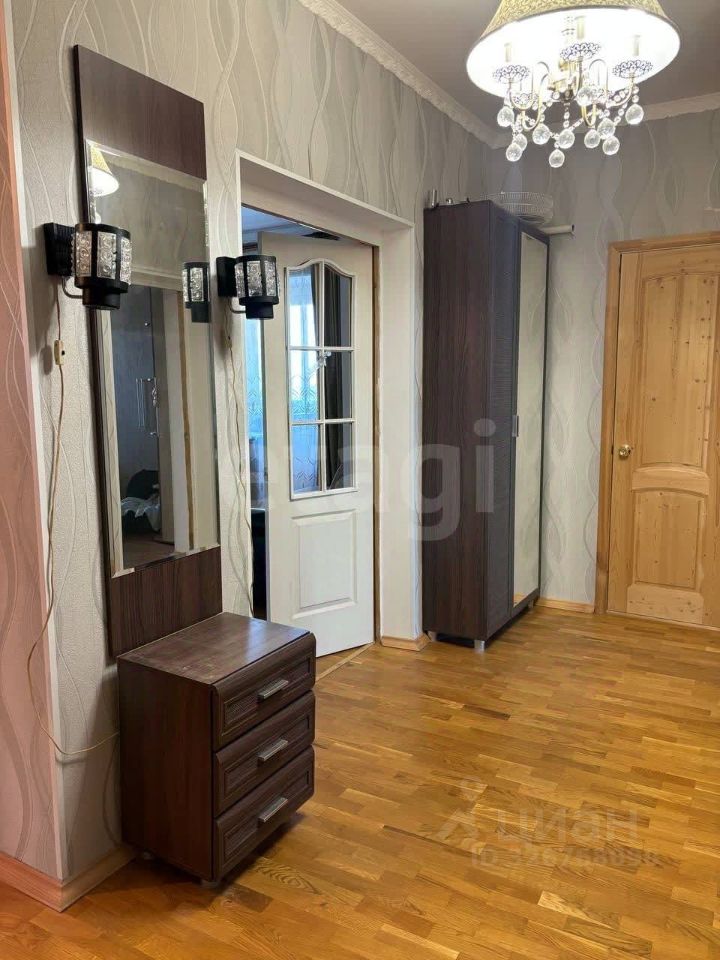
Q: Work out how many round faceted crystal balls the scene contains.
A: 11